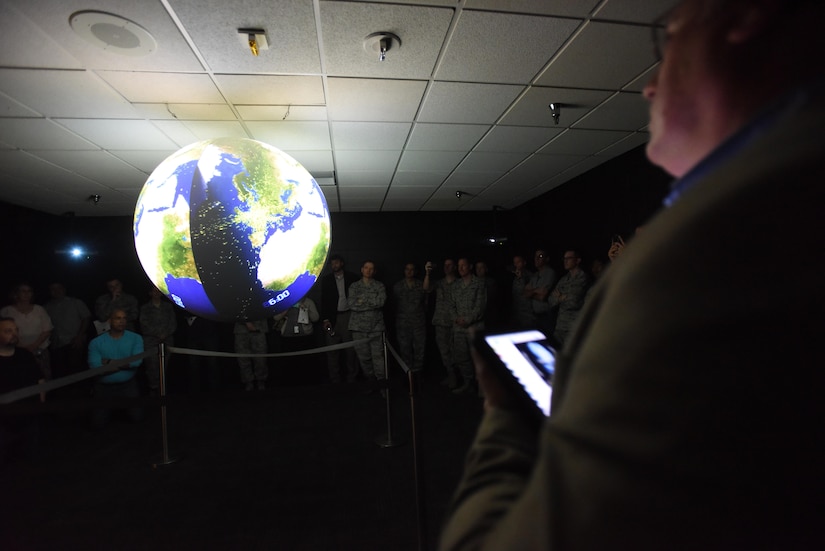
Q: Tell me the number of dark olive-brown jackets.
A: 1